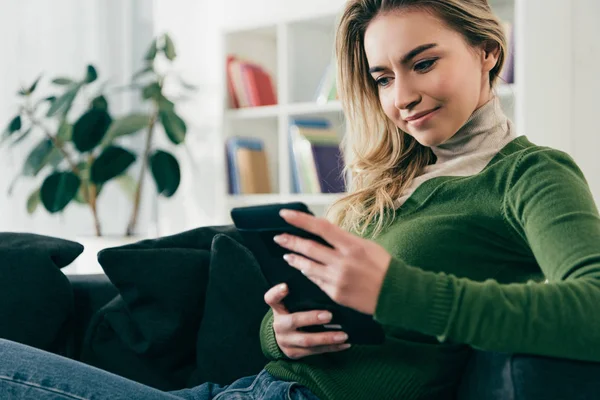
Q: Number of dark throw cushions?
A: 3